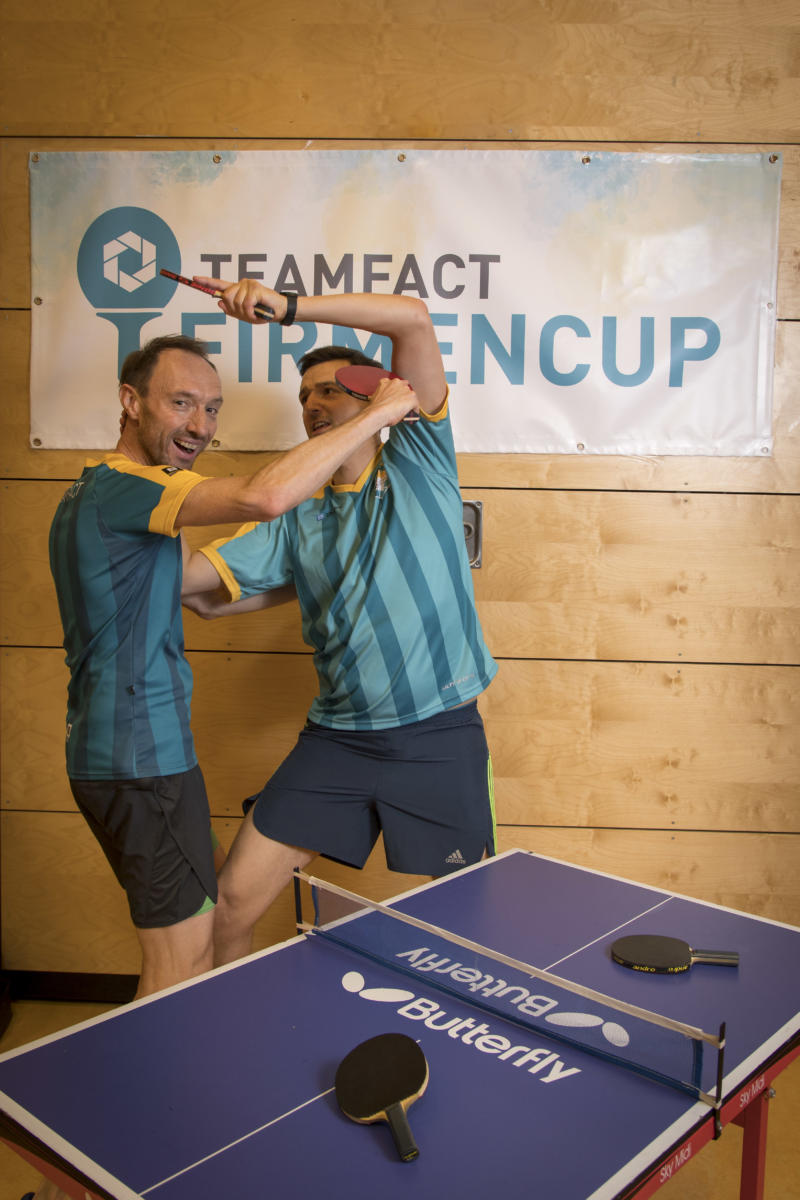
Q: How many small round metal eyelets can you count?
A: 11